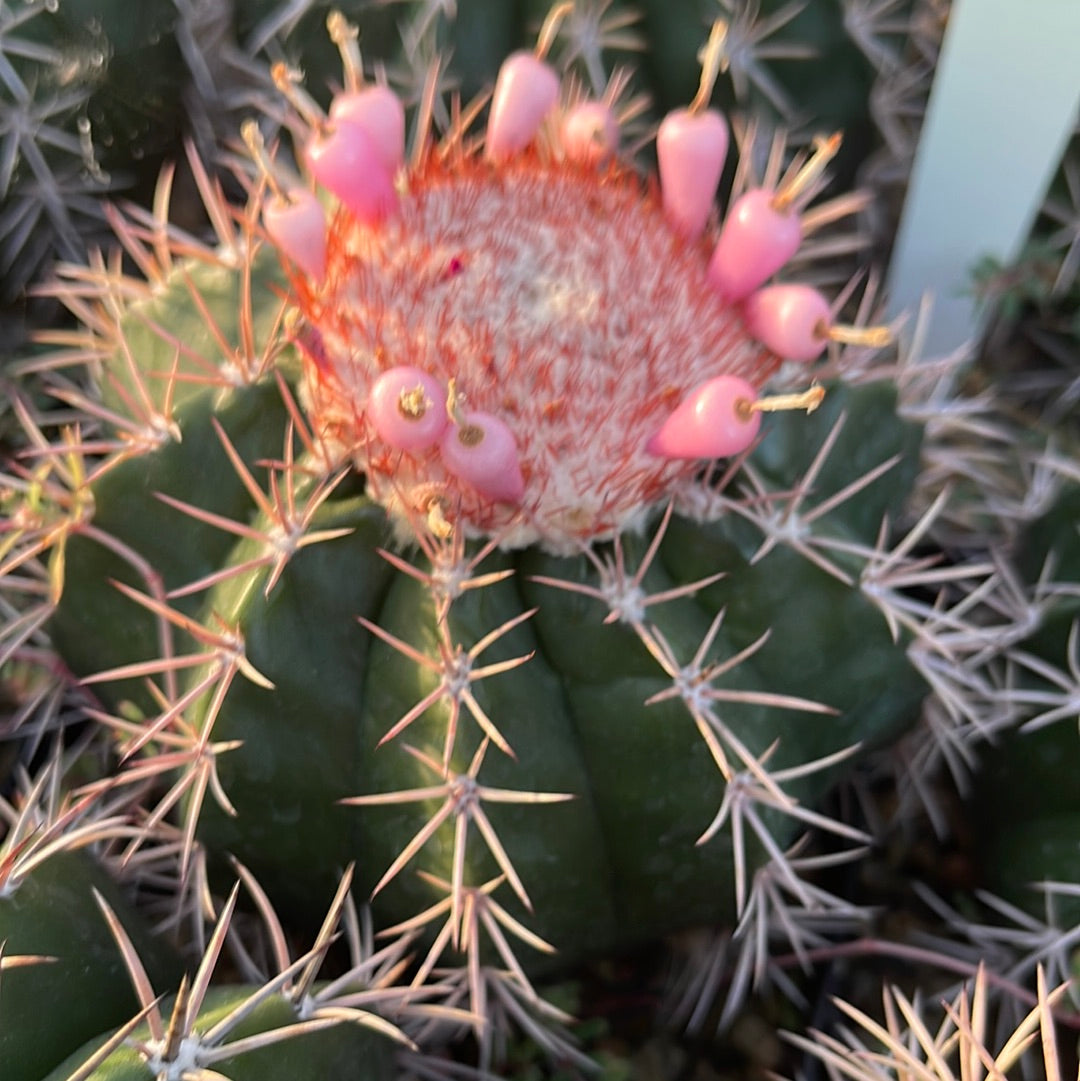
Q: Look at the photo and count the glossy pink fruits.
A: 11